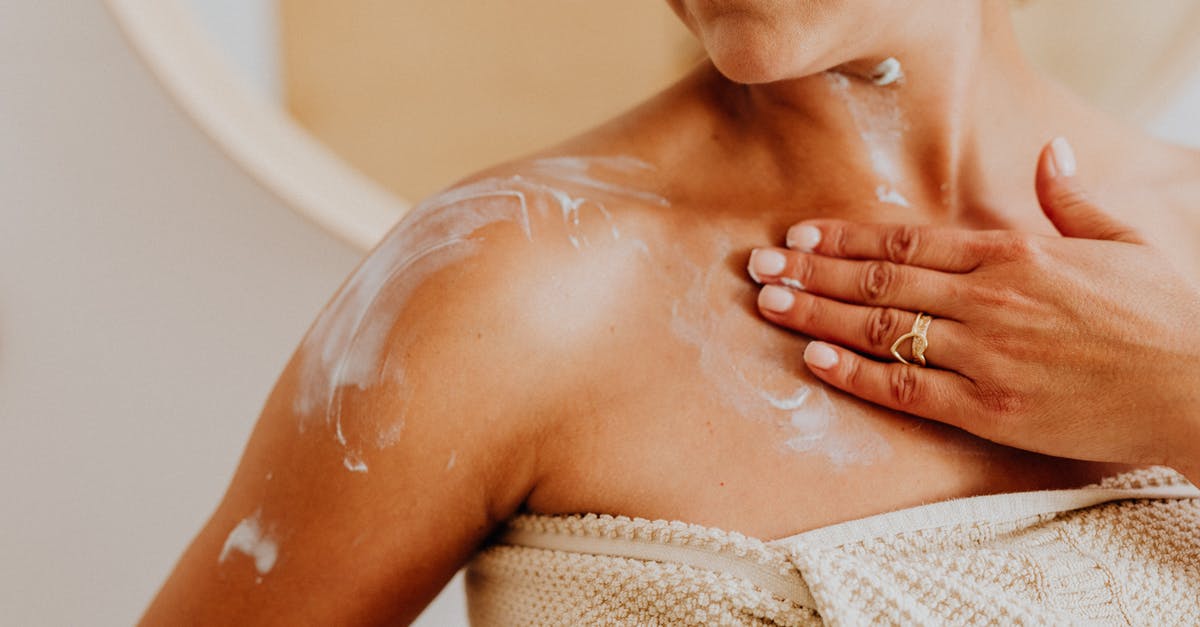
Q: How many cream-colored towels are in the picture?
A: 1